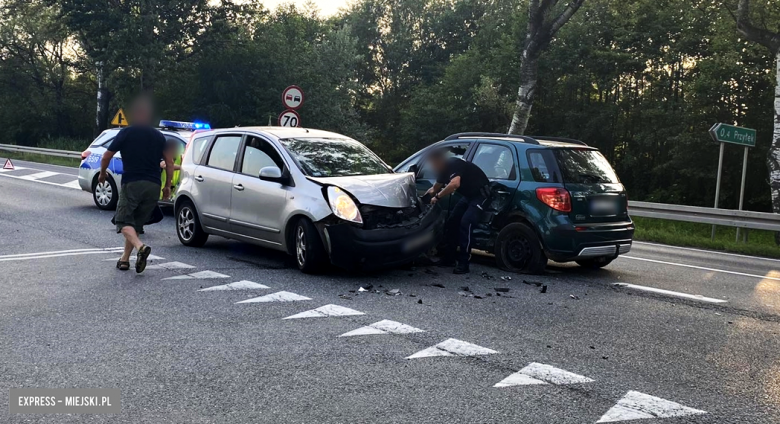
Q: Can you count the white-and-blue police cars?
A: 1